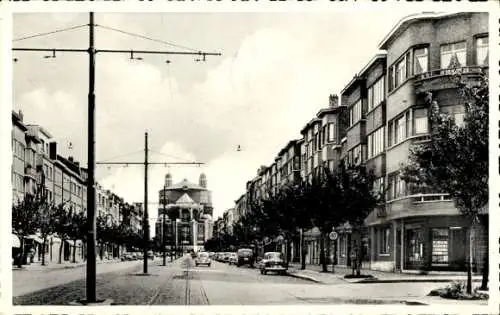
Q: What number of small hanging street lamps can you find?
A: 2